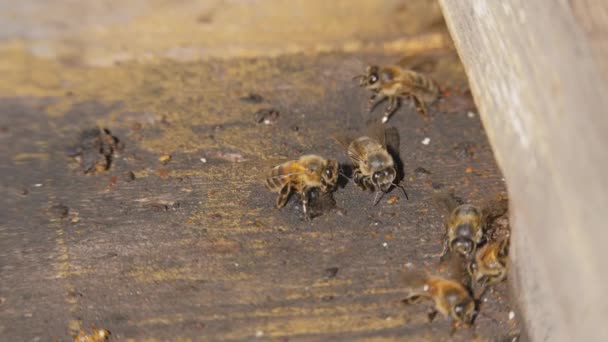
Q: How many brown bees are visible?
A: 6